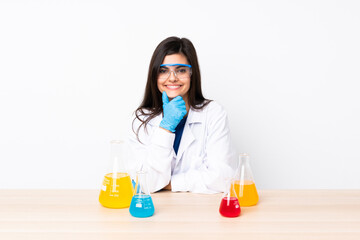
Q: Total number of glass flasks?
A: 4